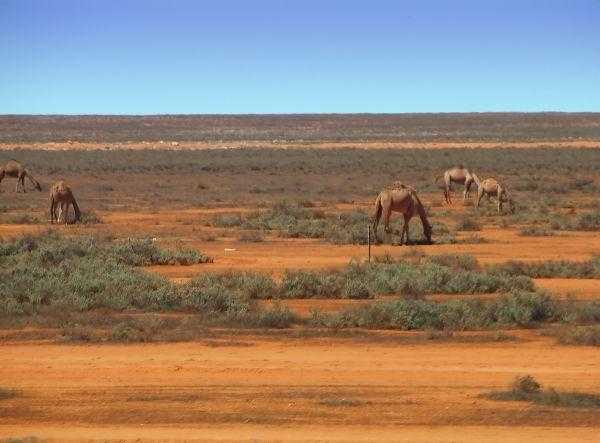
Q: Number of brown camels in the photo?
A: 5